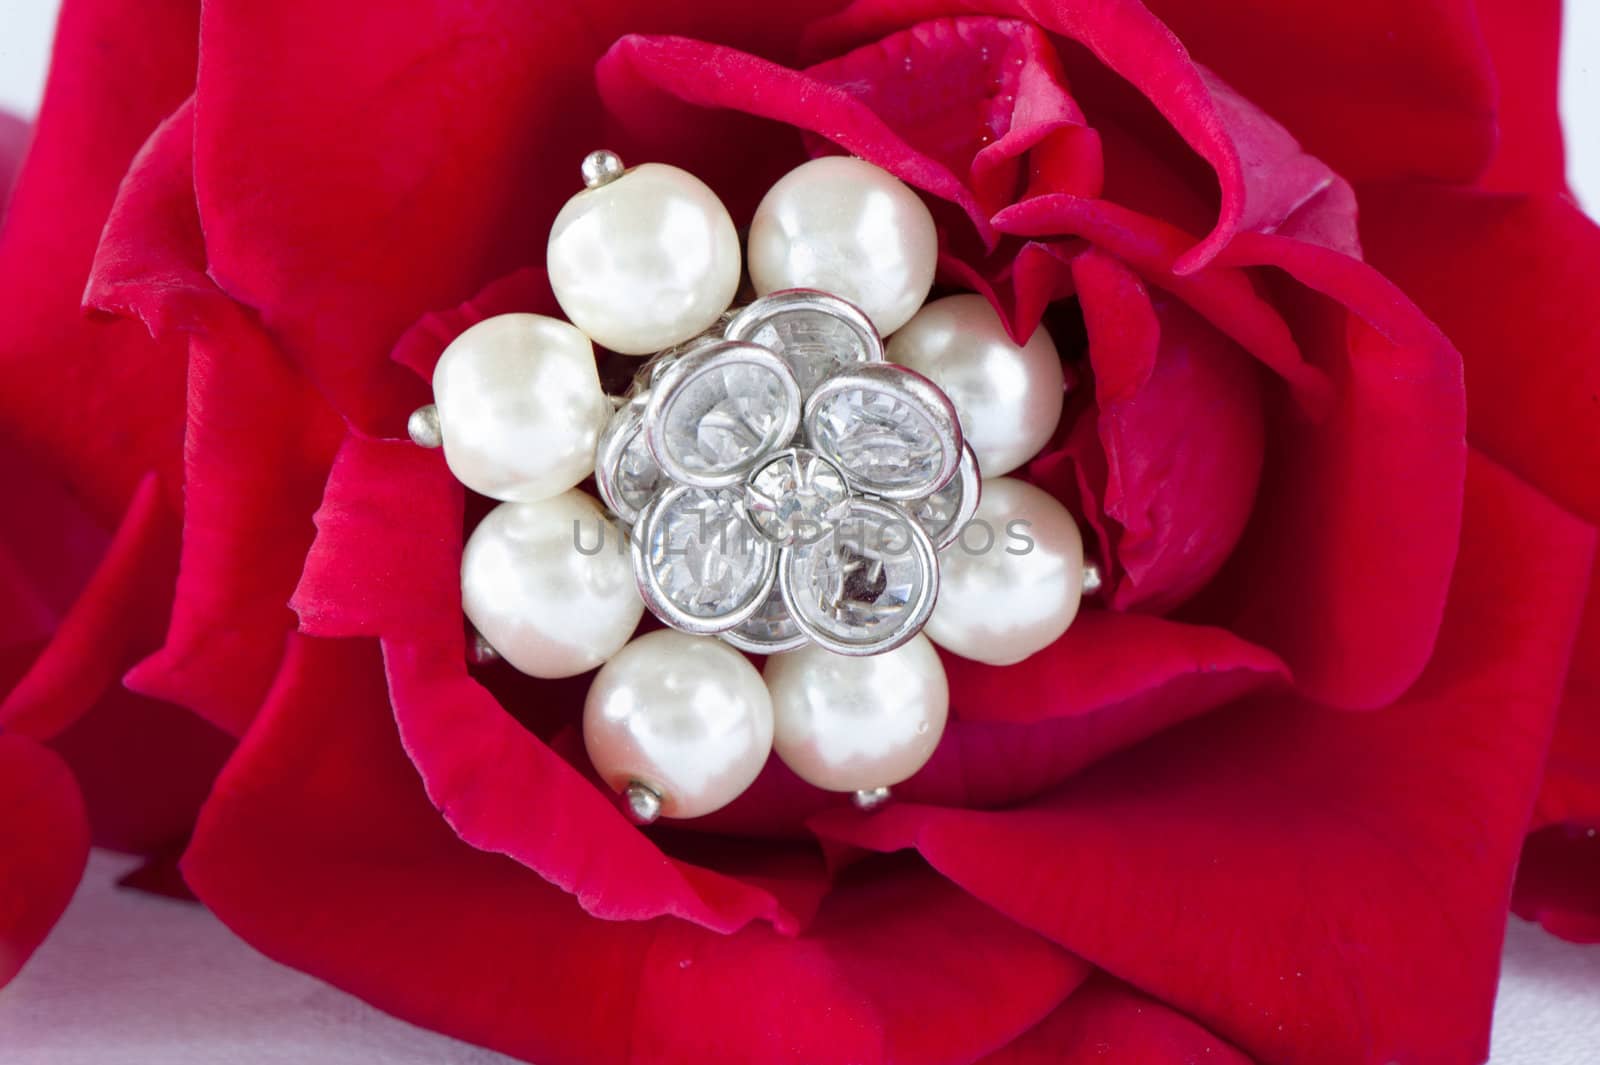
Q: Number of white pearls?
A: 8